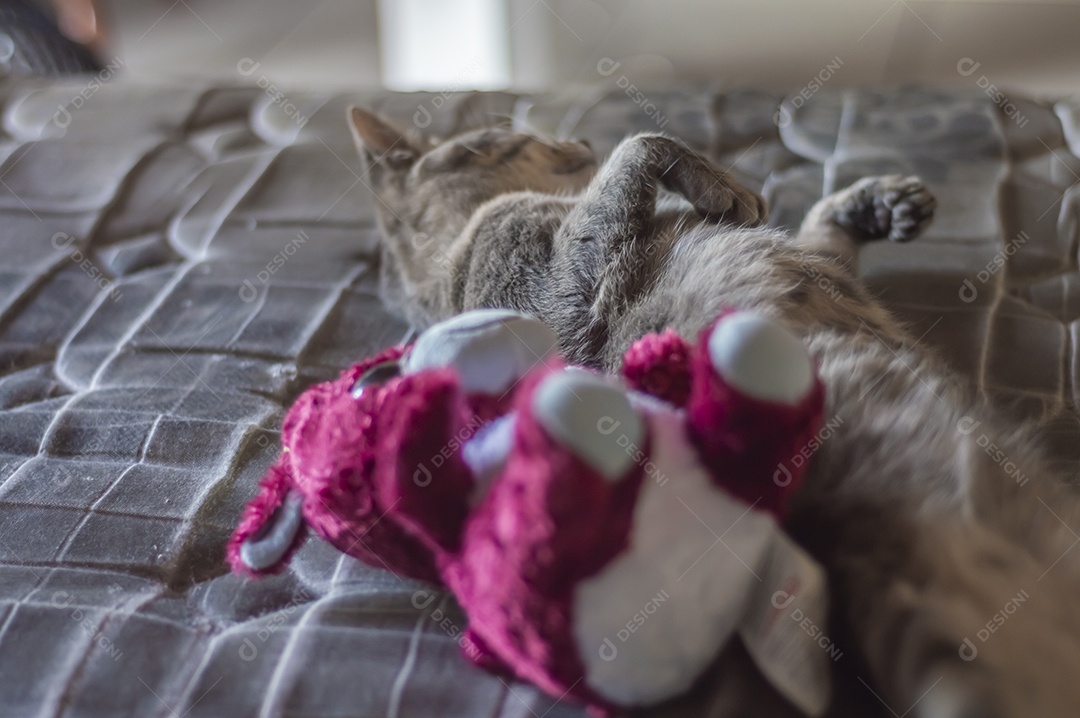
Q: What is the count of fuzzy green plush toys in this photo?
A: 0